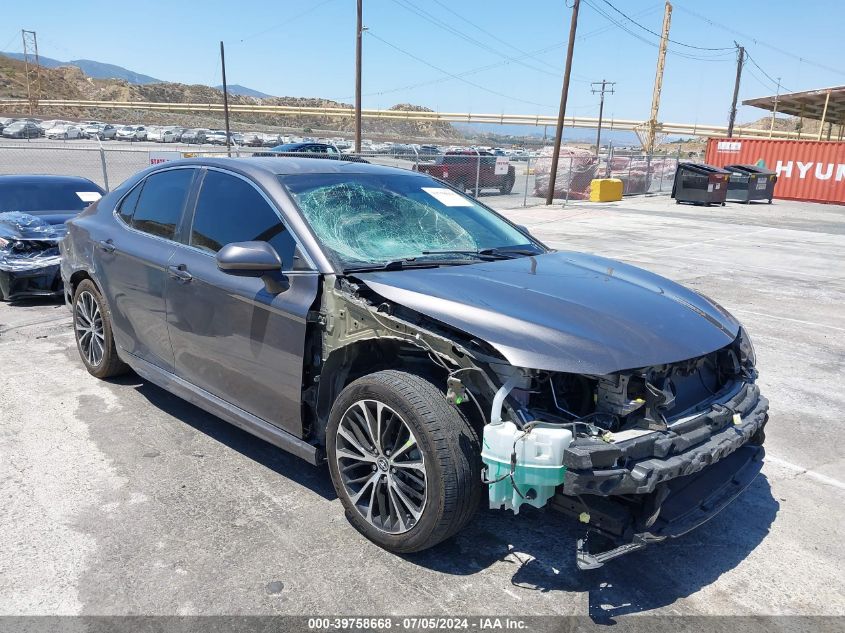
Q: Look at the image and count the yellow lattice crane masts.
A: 1